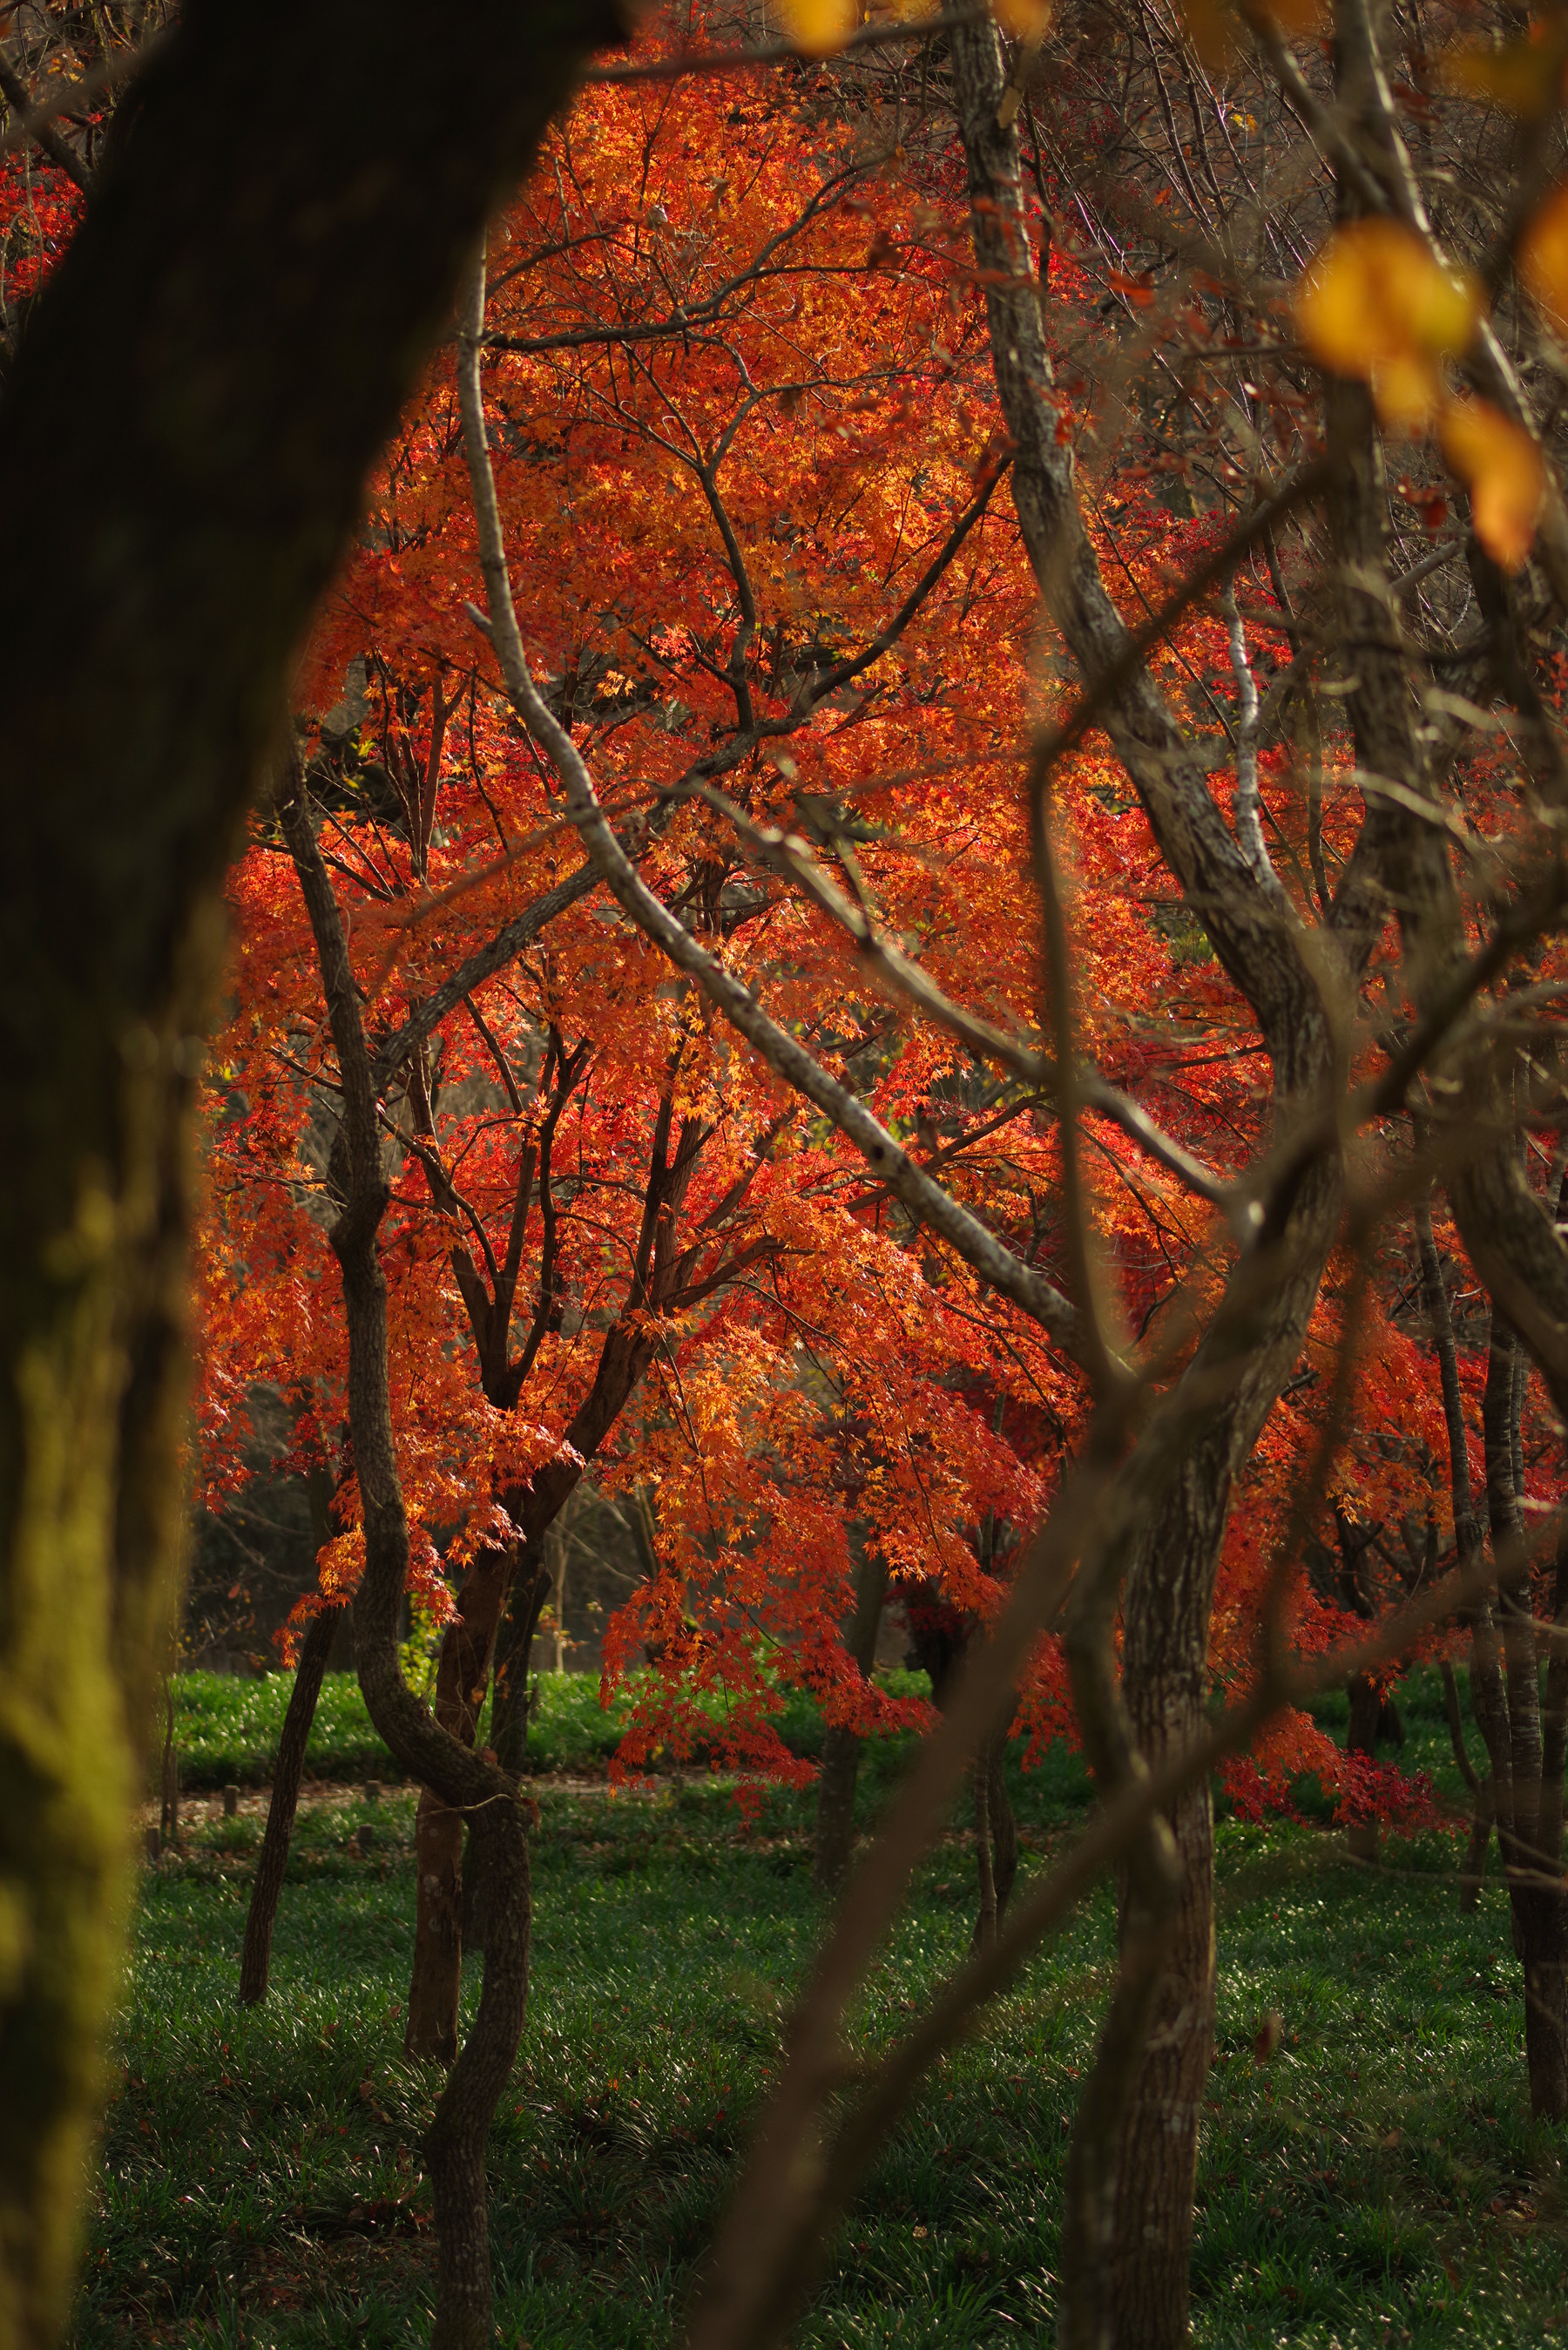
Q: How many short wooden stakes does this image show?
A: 4